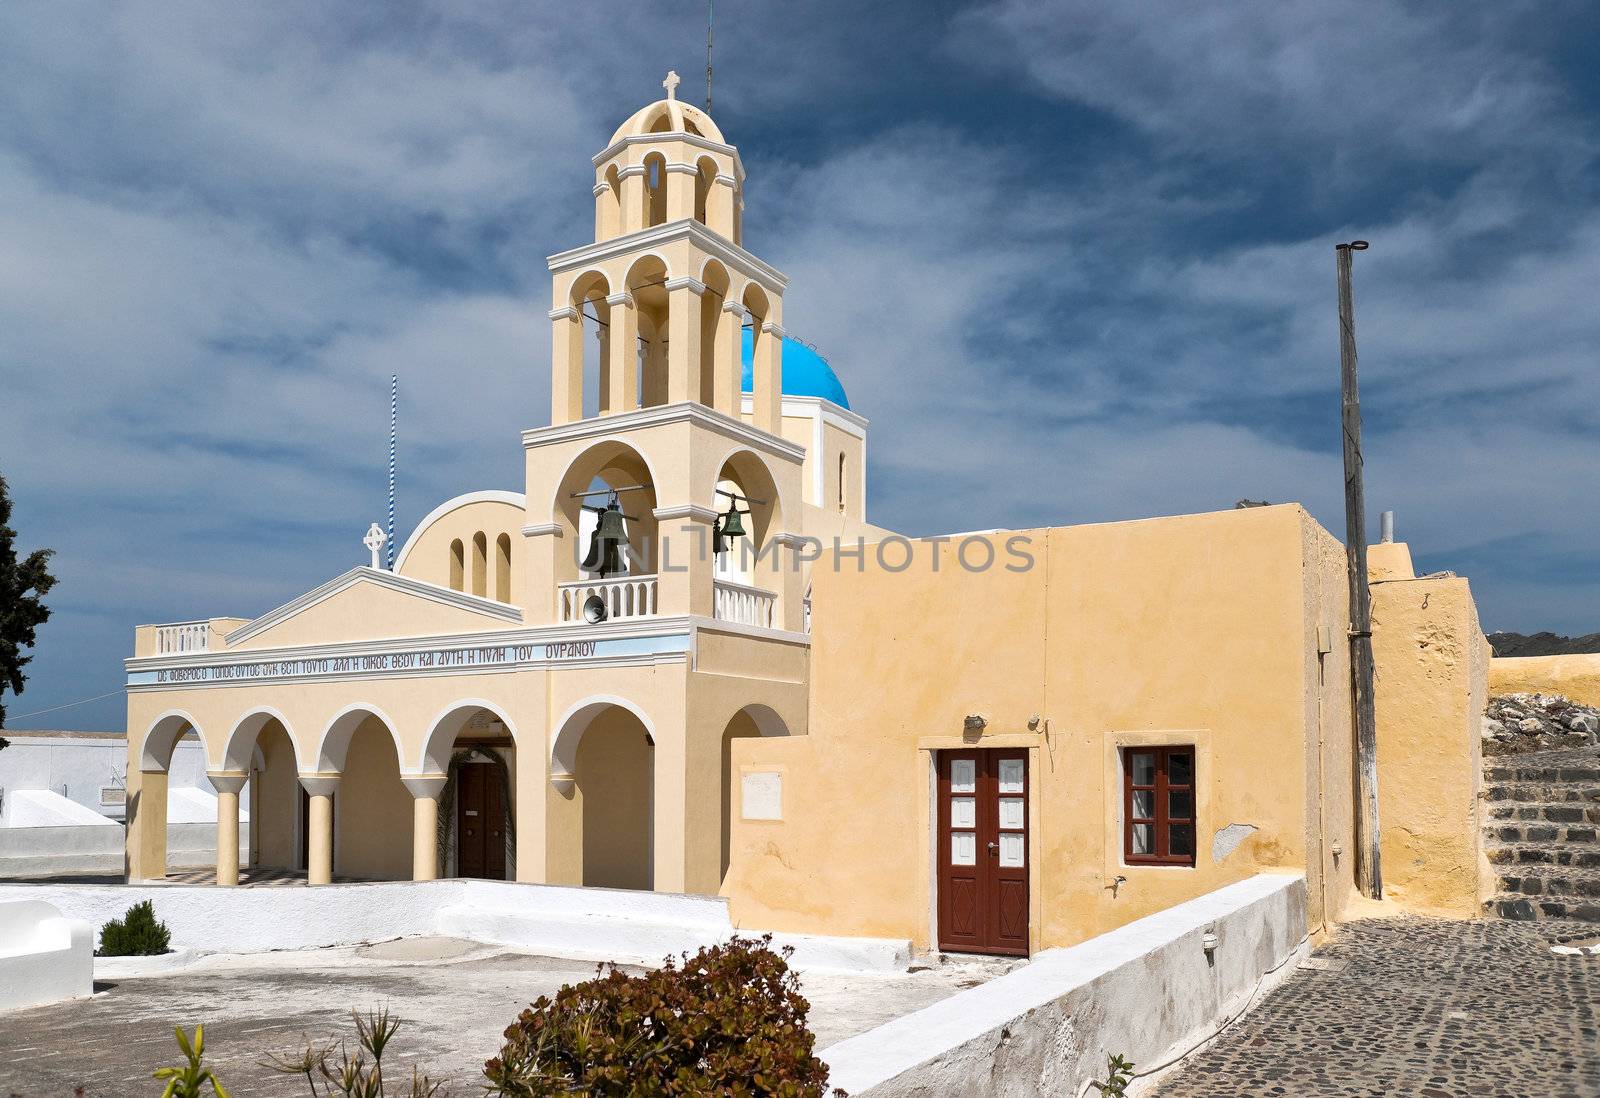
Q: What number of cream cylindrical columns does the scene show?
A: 3